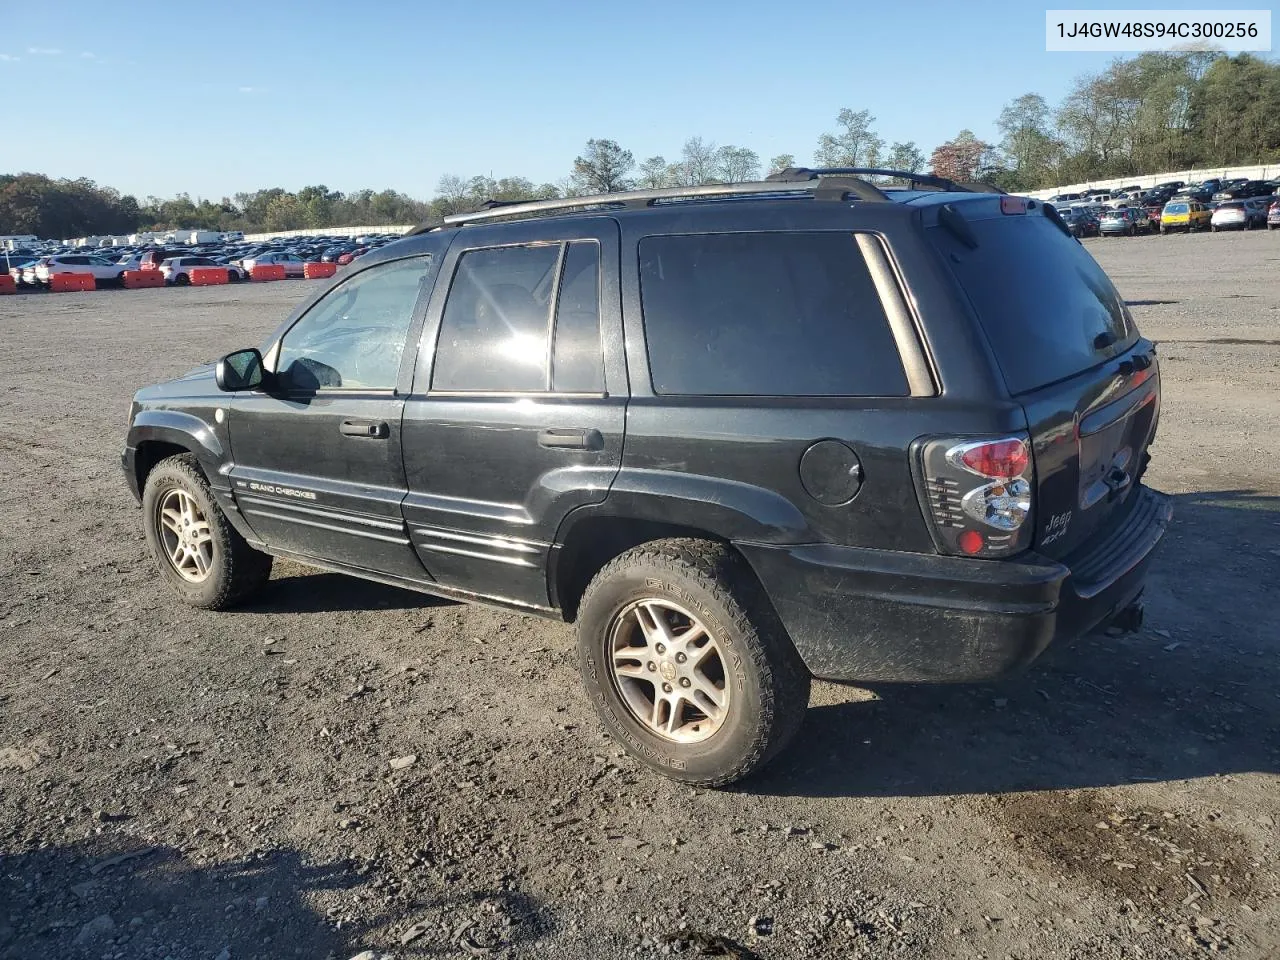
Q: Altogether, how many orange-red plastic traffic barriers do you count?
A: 6